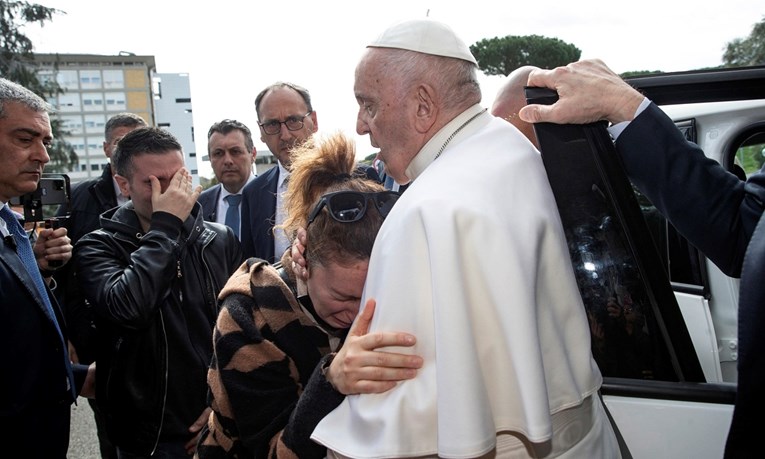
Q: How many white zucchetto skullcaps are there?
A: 1